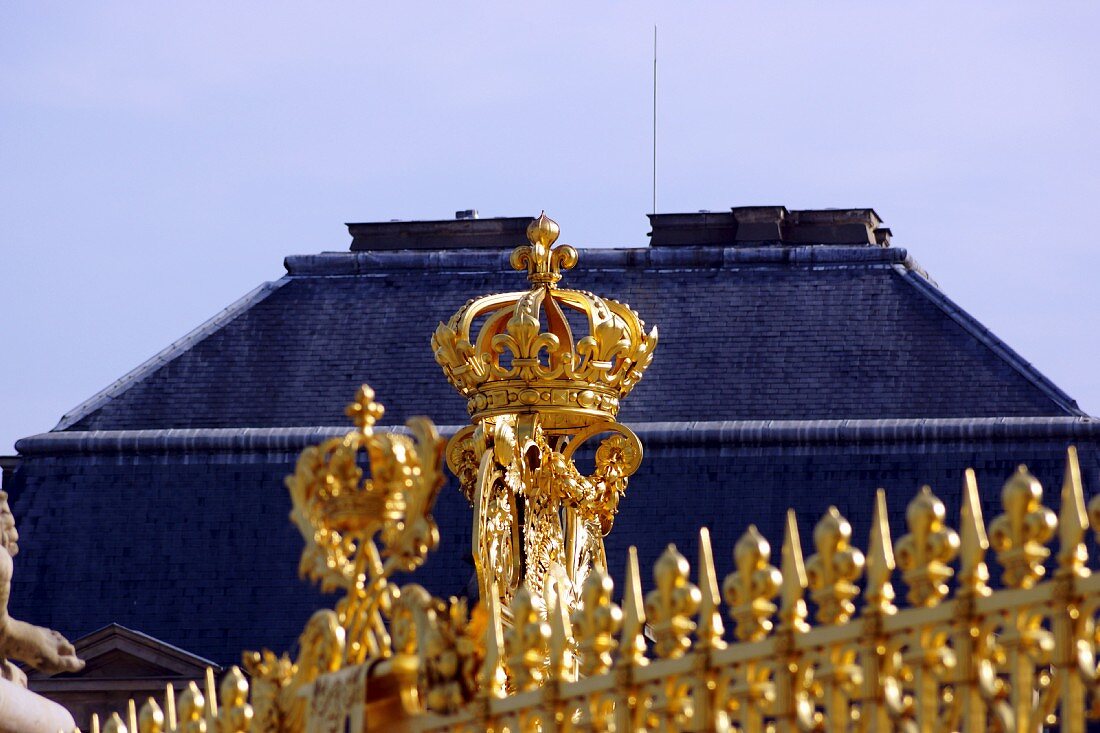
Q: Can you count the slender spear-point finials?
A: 12